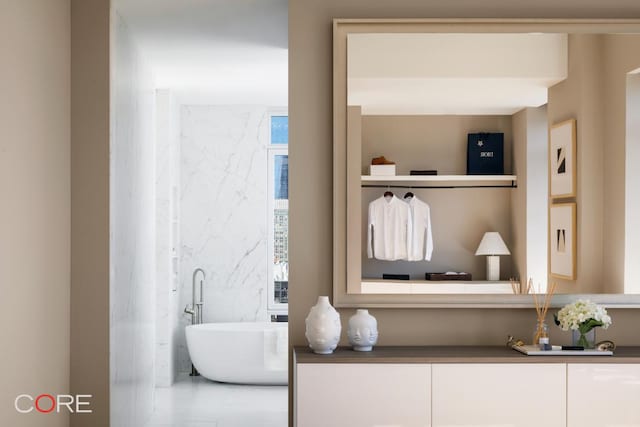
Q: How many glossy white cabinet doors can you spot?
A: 3